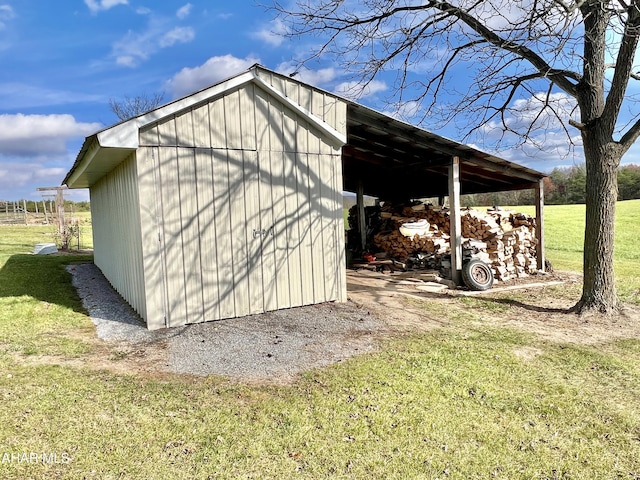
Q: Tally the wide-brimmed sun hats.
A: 0